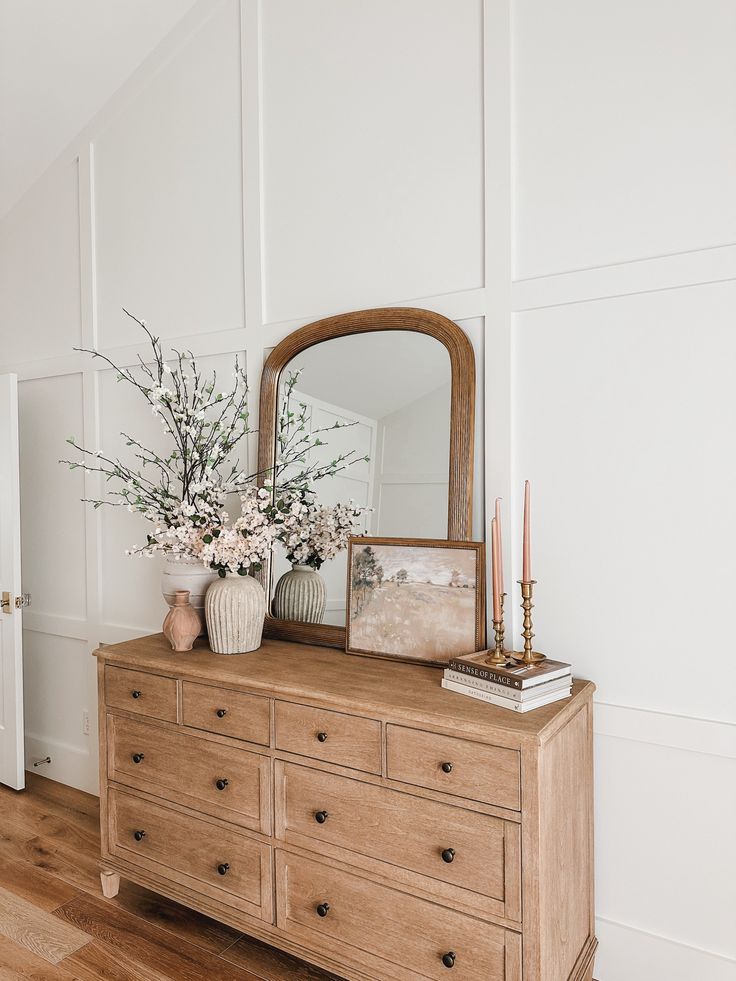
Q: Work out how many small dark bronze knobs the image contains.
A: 12